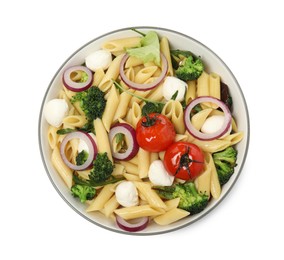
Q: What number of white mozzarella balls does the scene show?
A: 7